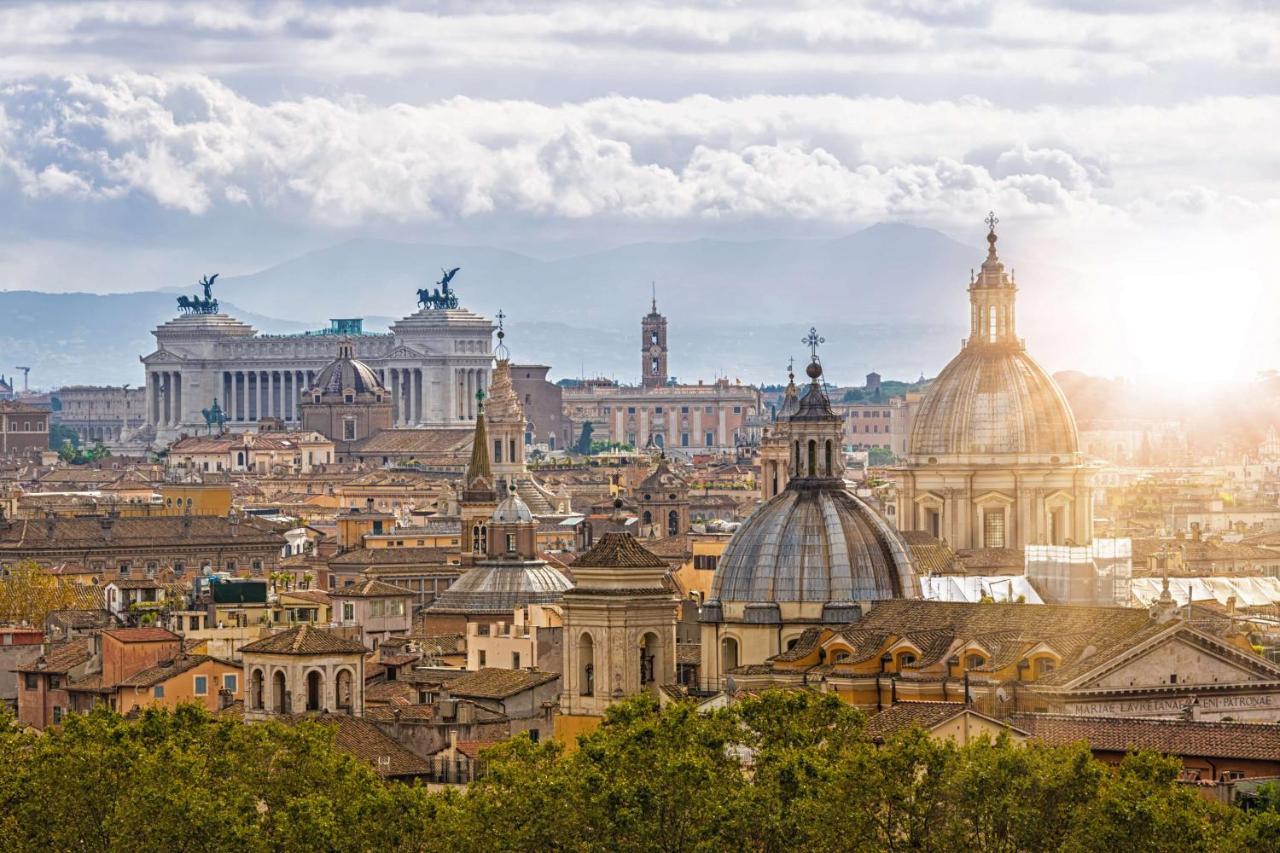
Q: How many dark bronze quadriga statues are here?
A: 2